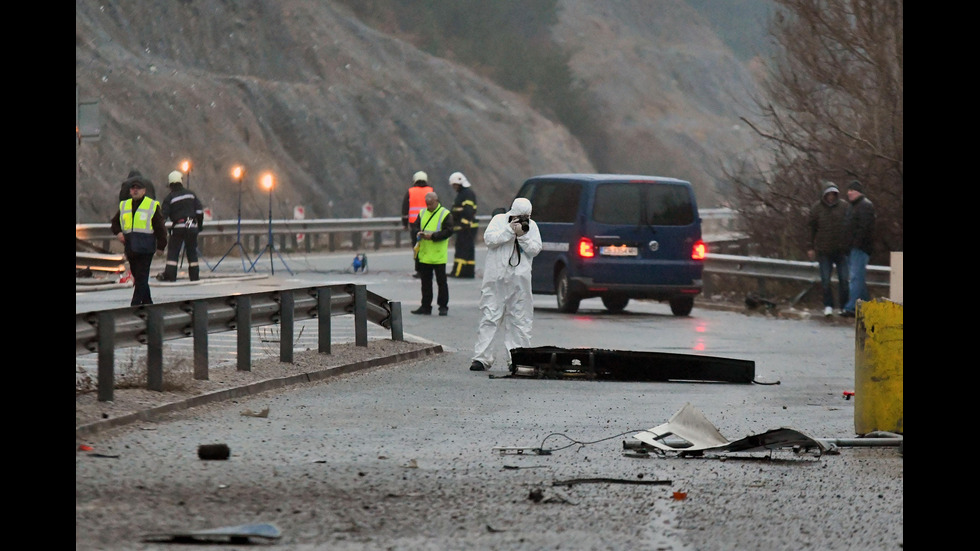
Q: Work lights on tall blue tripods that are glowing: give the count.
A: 3